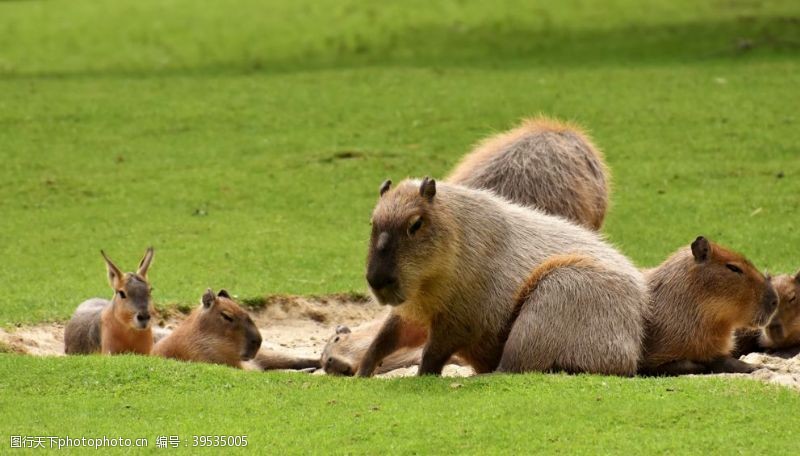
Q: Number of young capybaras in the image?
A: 4